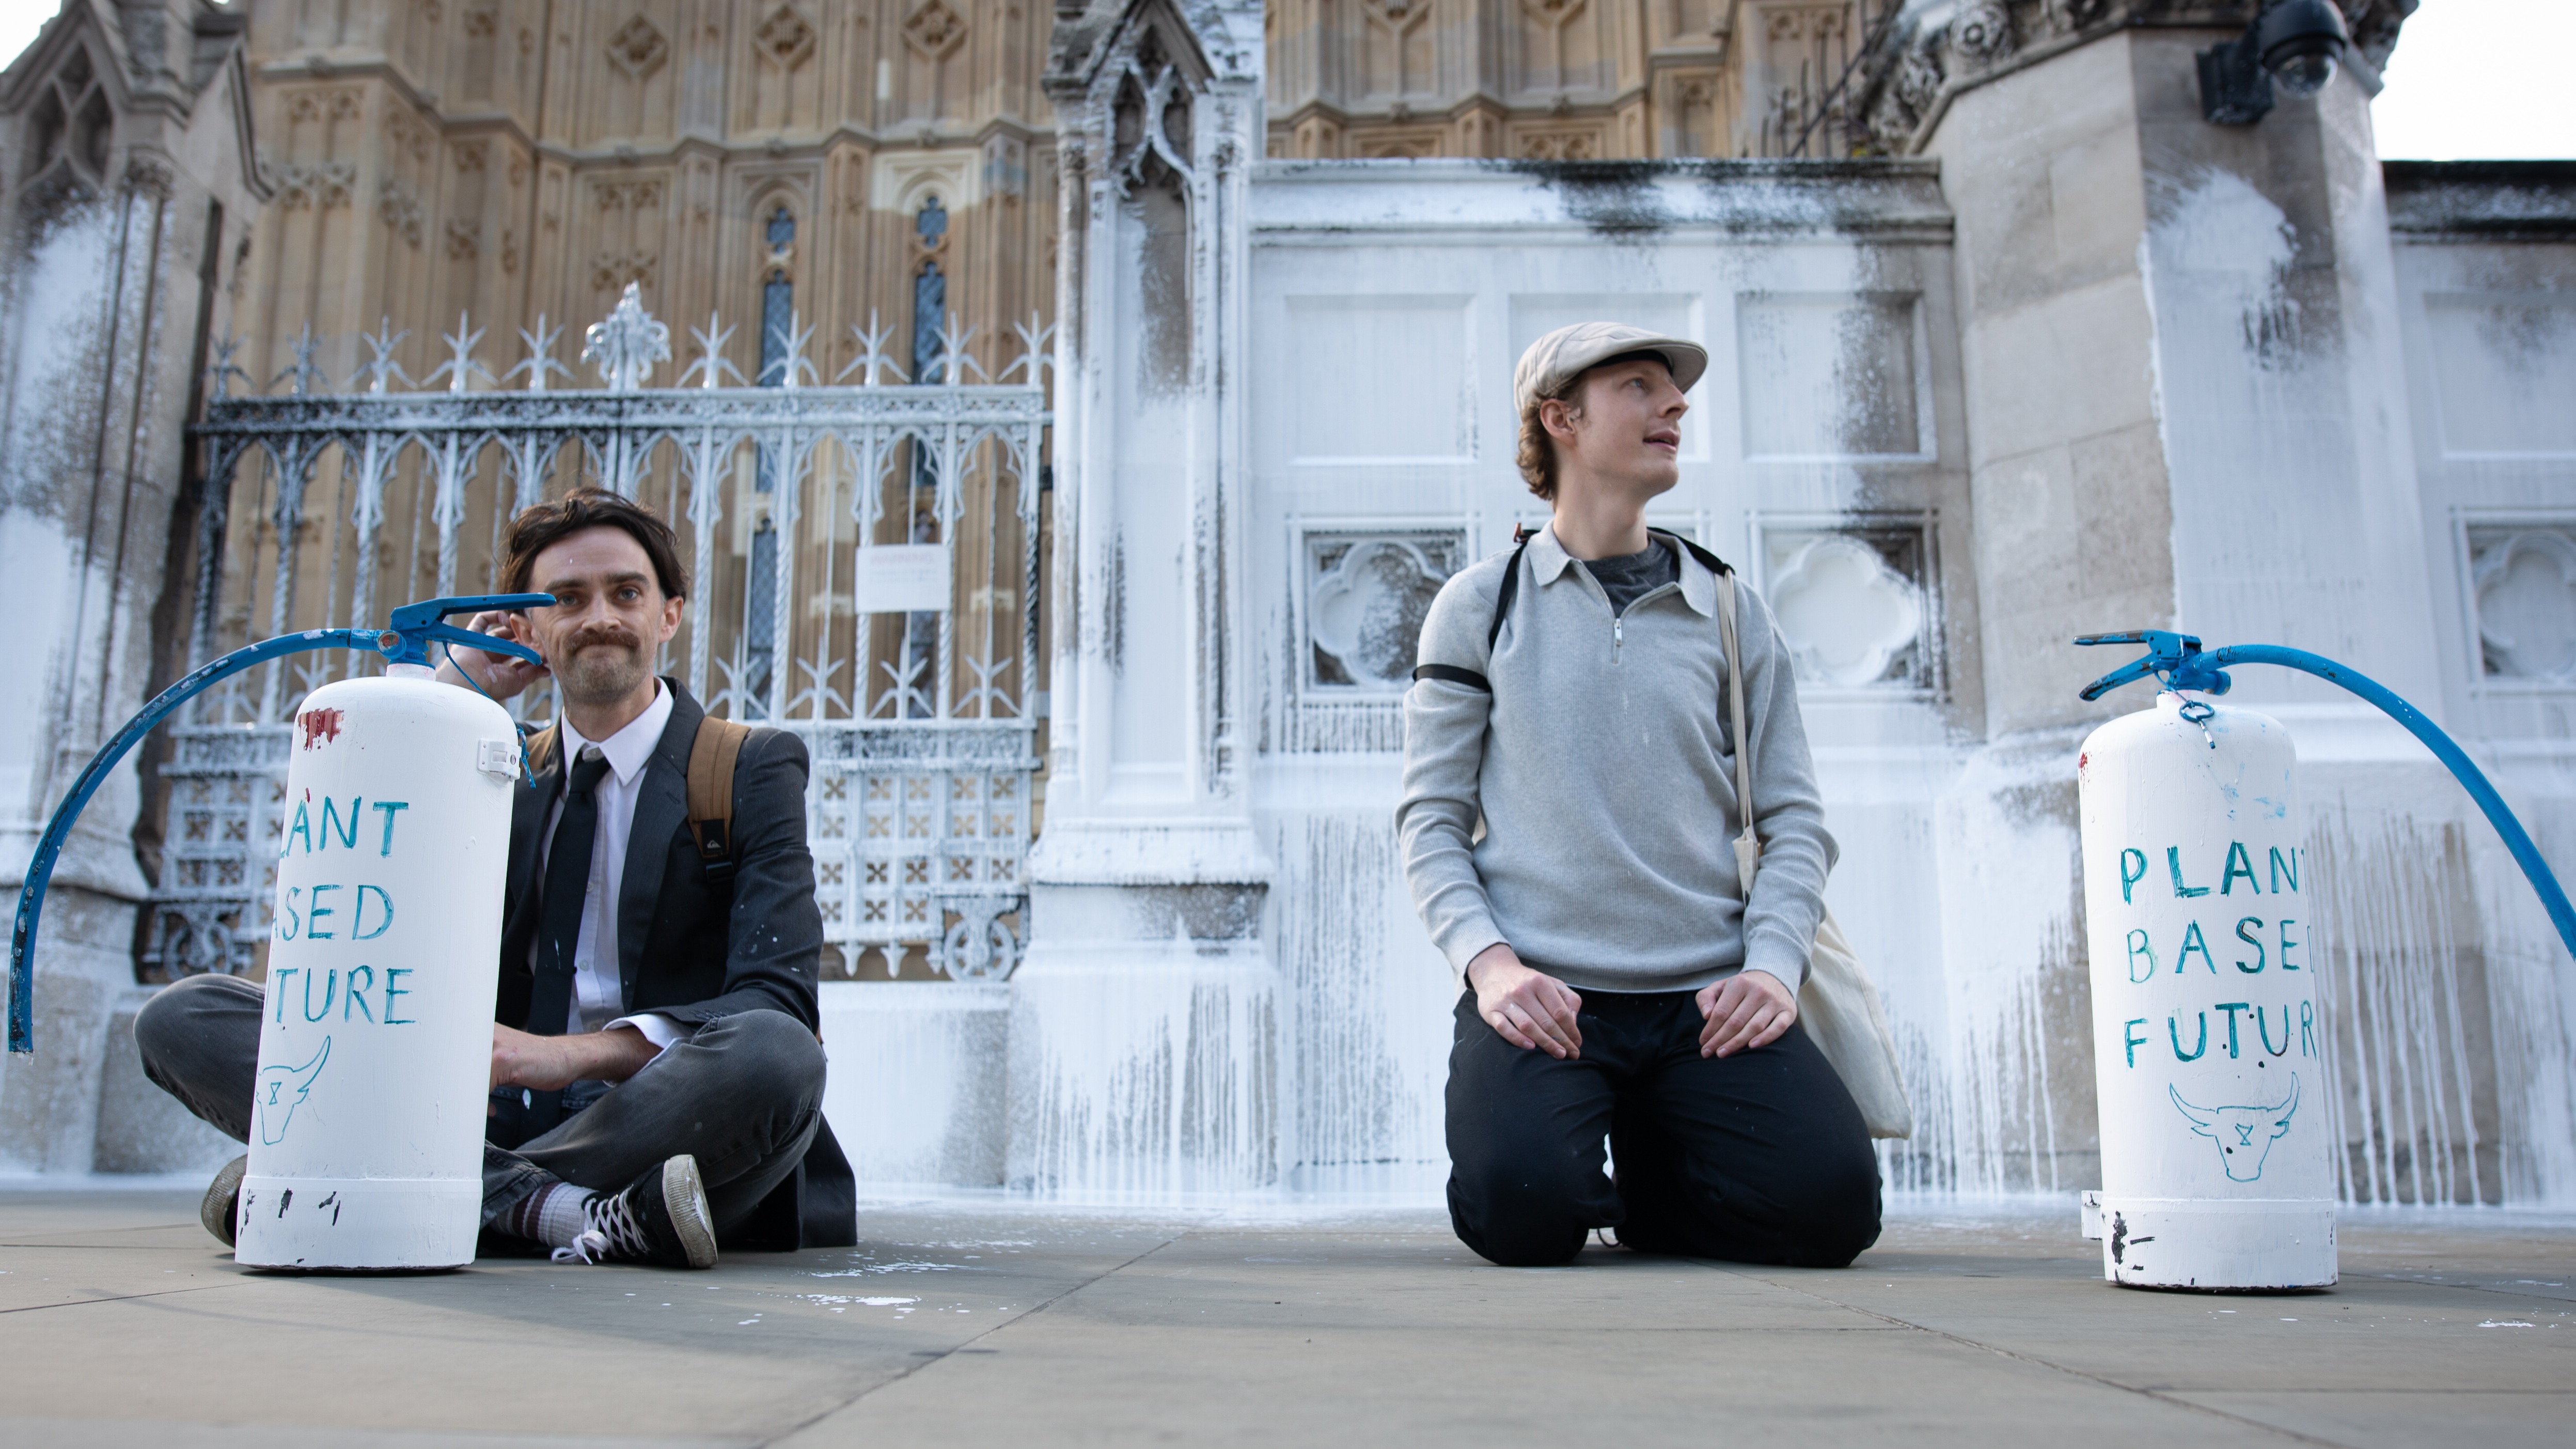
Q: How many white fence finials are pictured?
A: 11